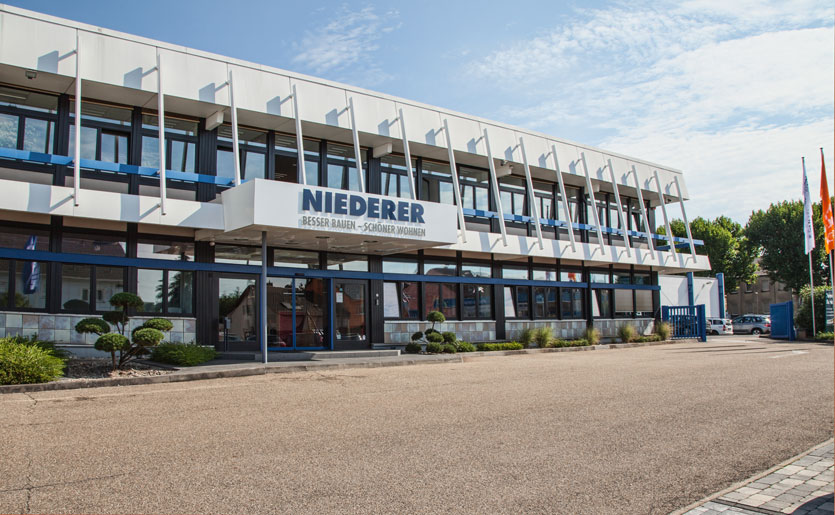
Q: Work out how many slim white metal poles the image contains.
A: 15